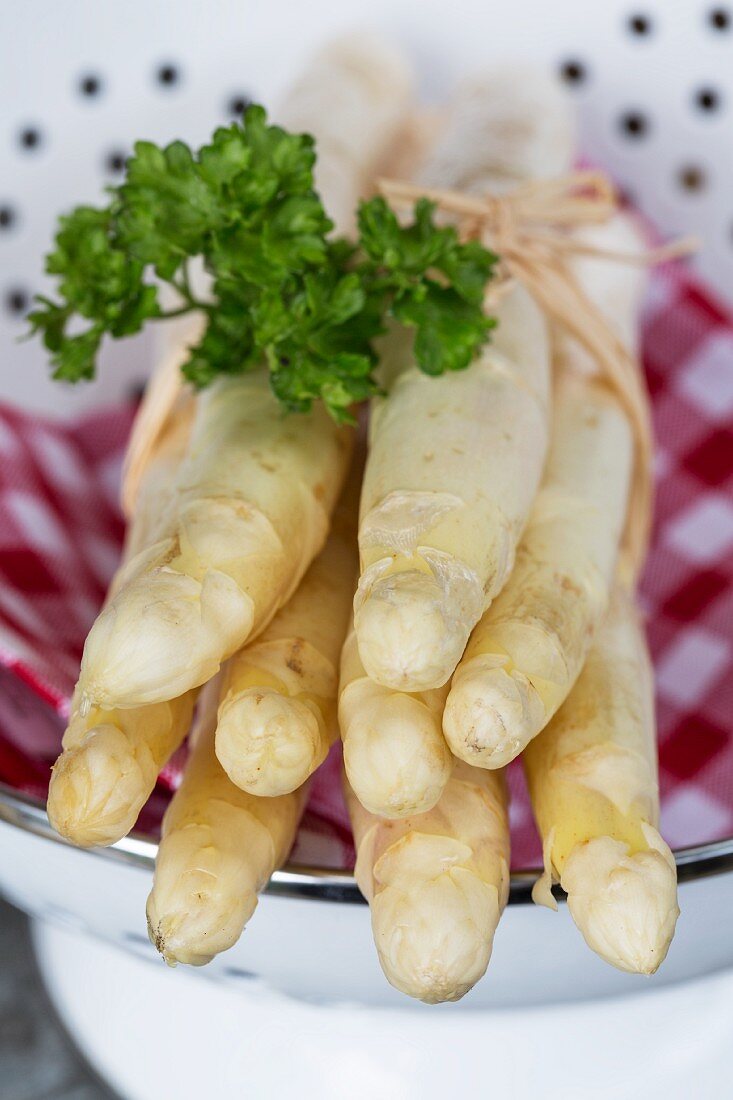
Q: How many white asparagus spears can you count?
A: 9